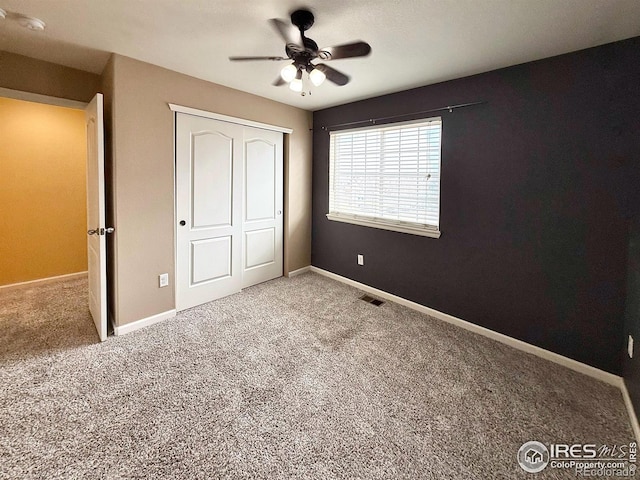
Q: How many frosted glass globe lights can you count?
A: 3